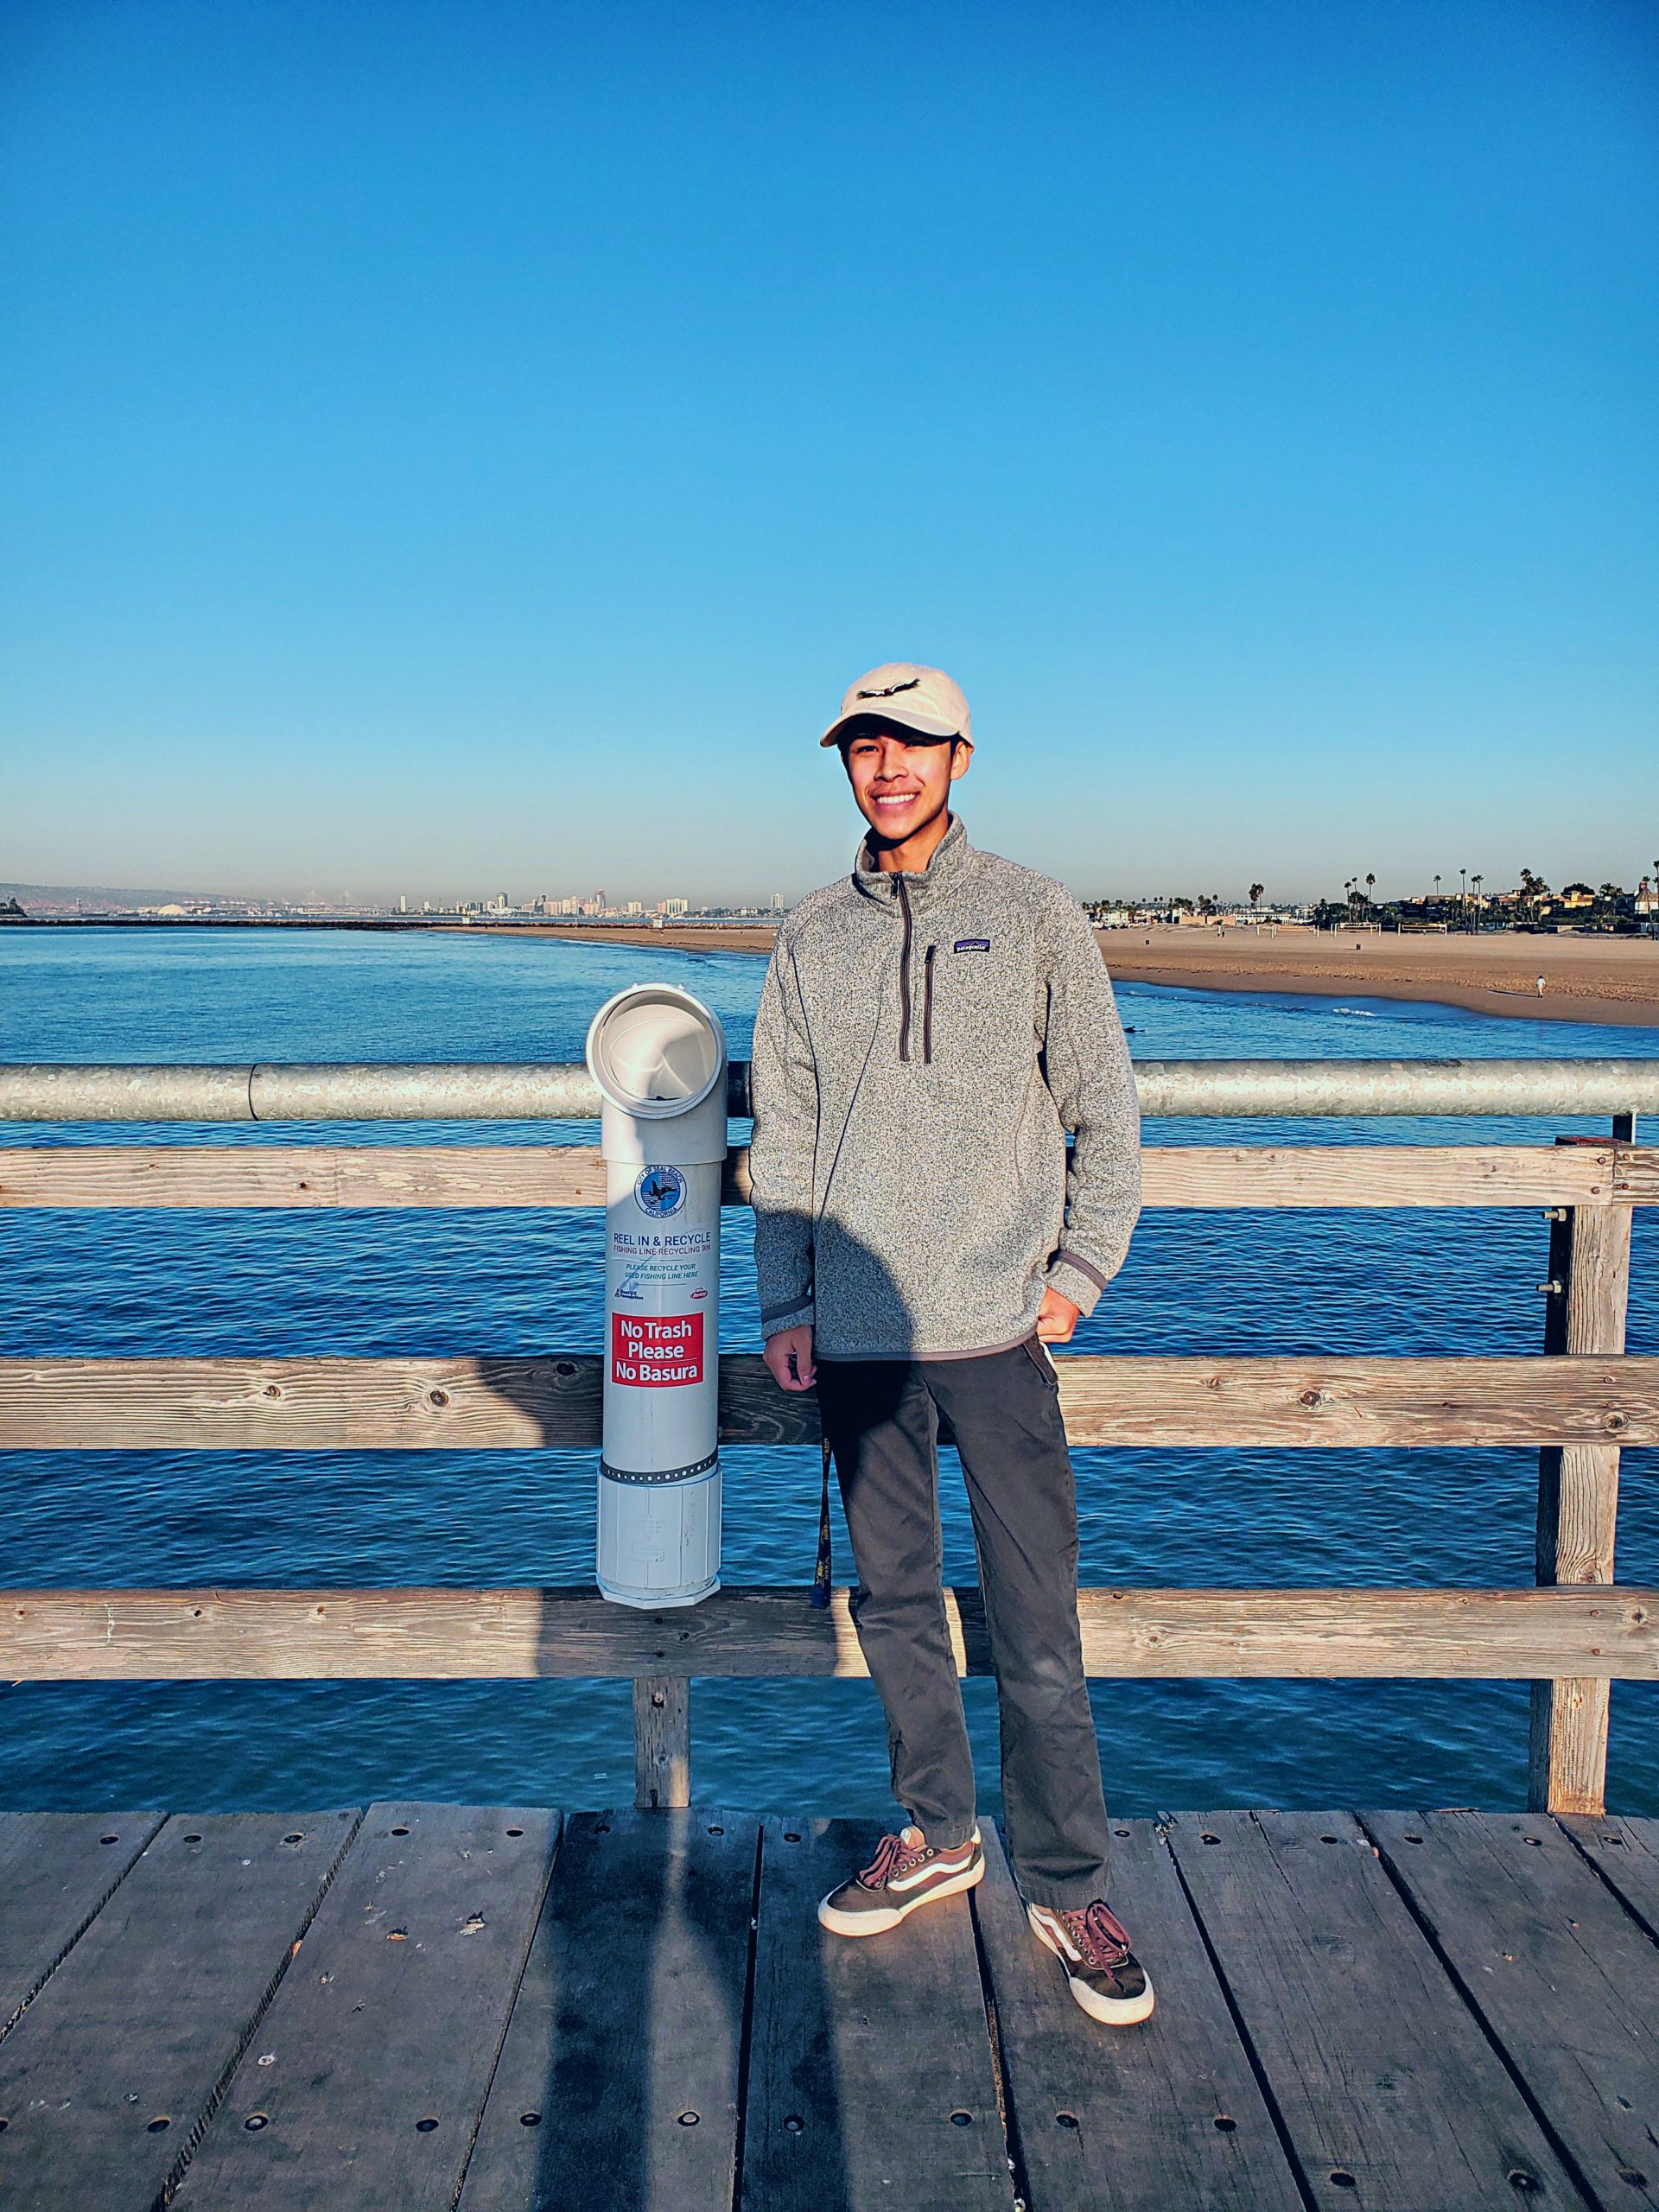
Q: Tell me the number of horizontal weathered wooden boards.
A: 3